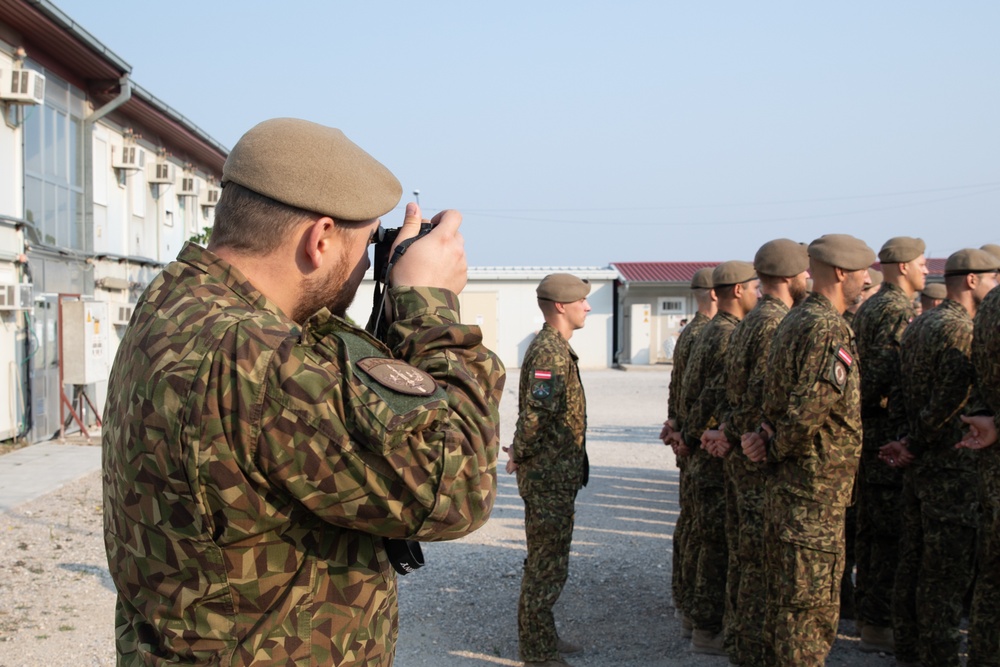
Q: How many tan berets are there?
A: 11